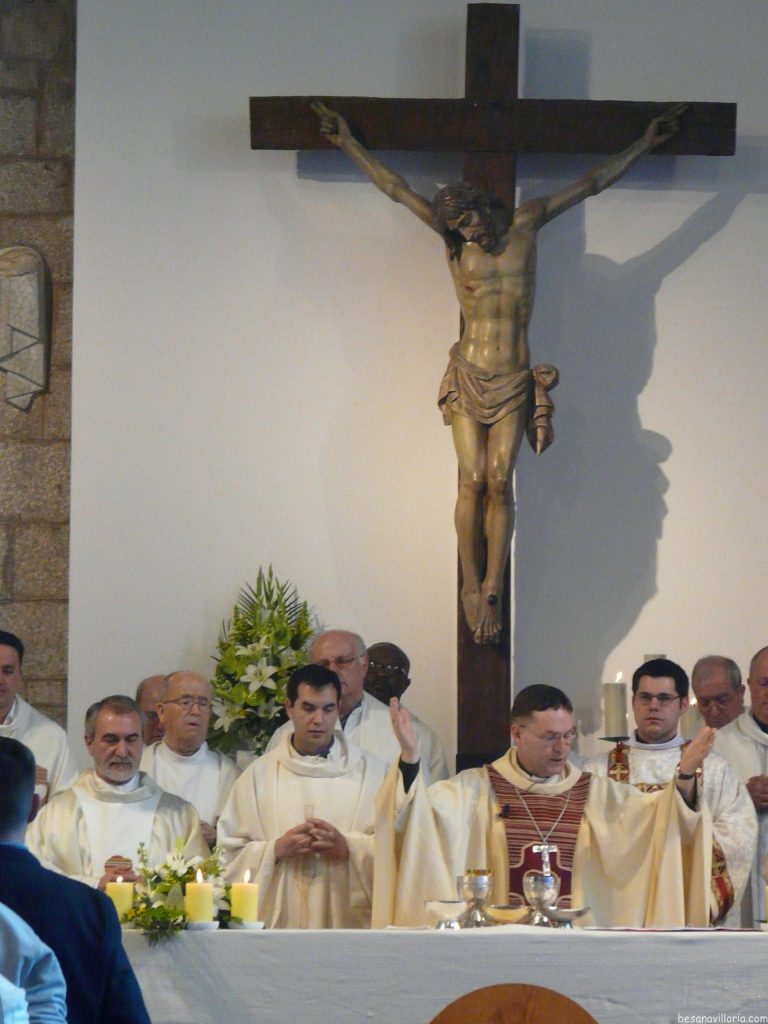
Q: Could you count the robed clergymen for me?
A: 11